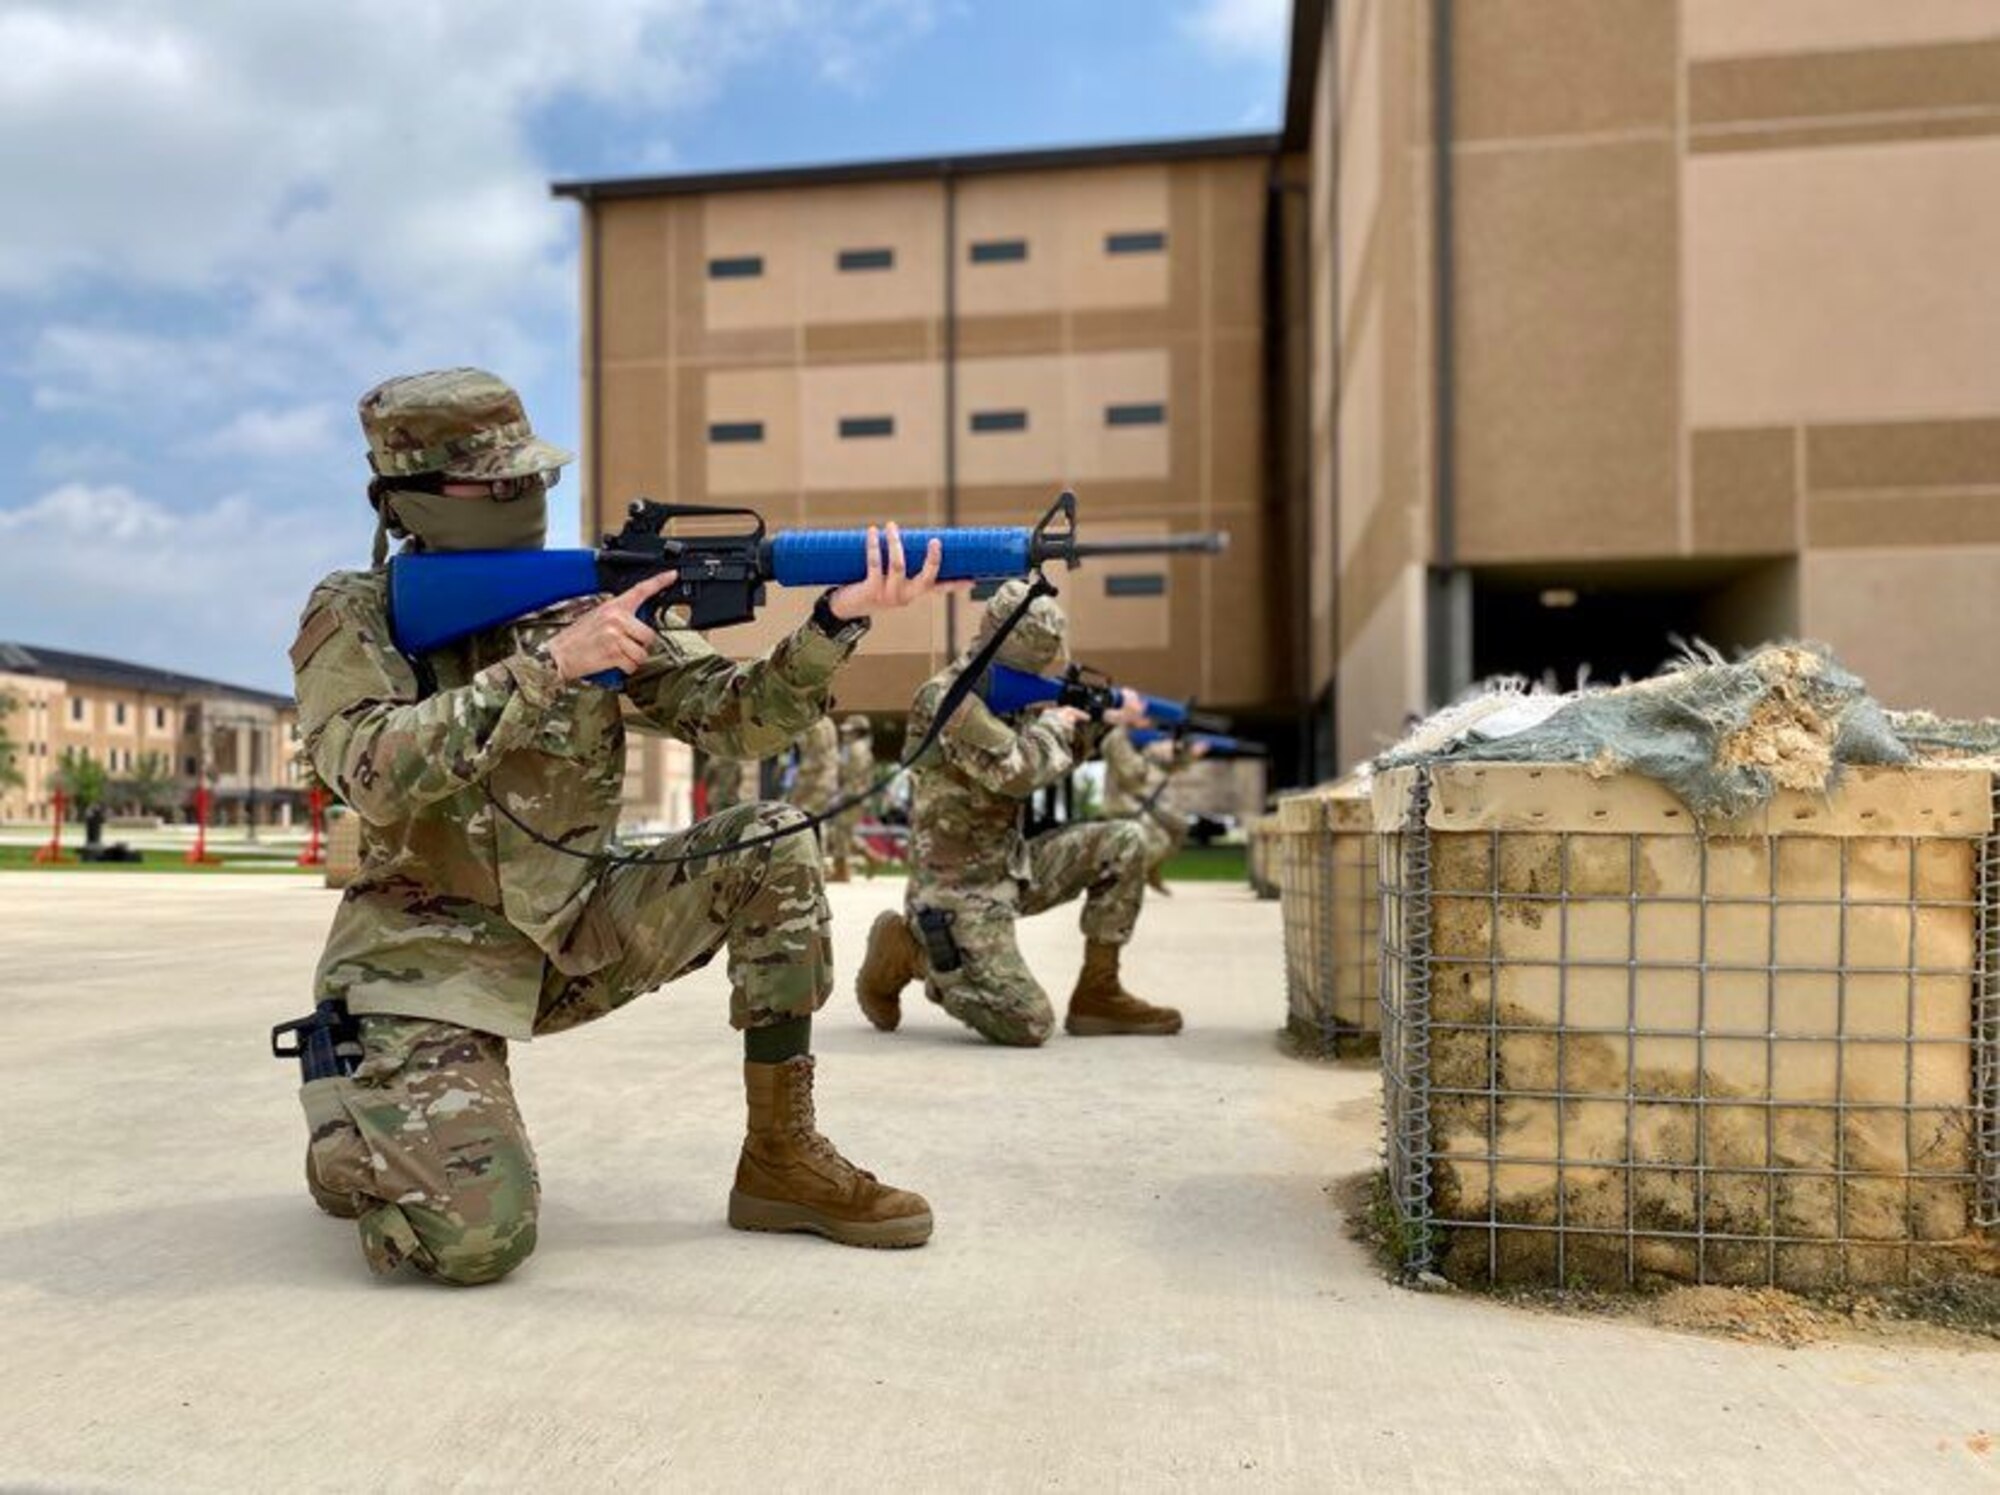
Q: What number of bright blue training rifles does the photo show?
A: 3